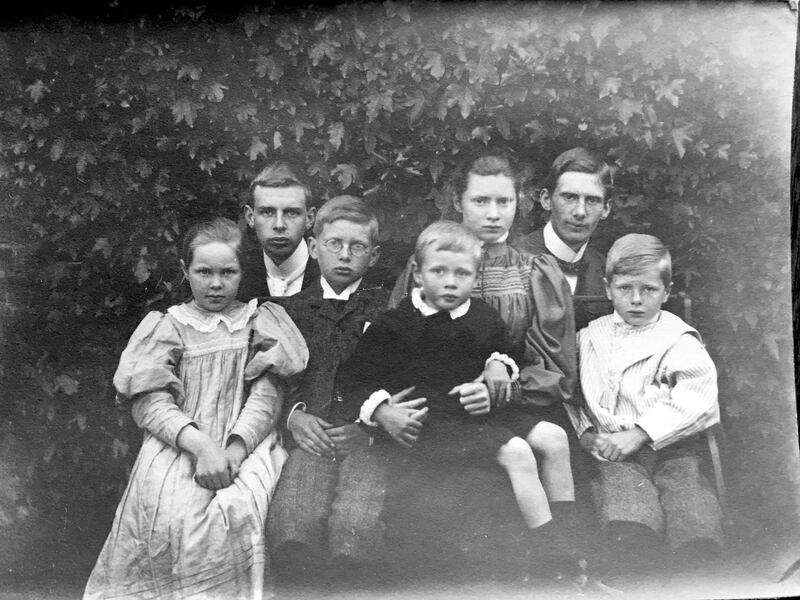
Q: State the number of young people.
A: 7